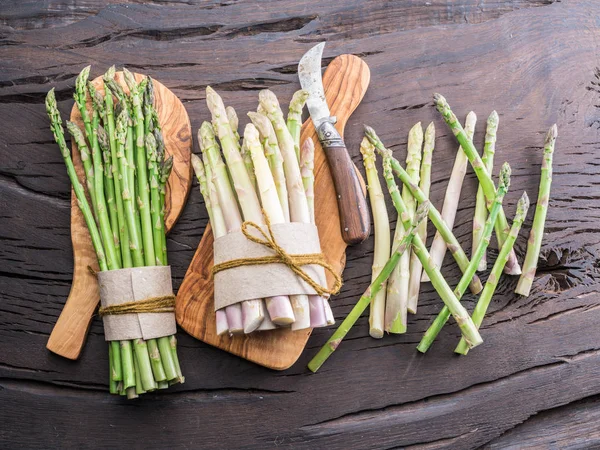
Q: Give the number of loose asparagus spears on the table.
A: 12